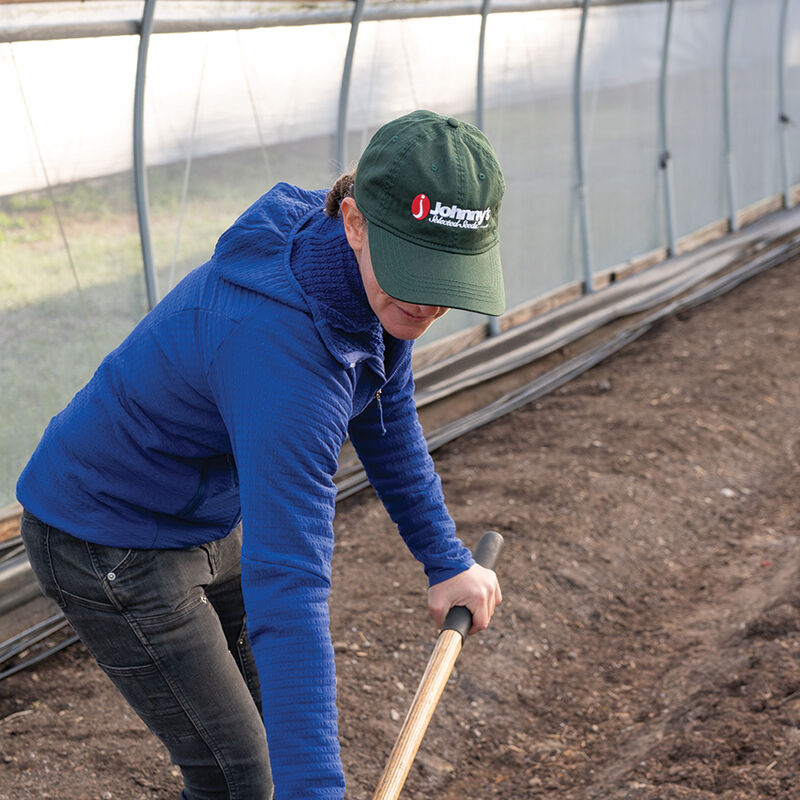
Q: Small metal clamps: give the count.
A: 2